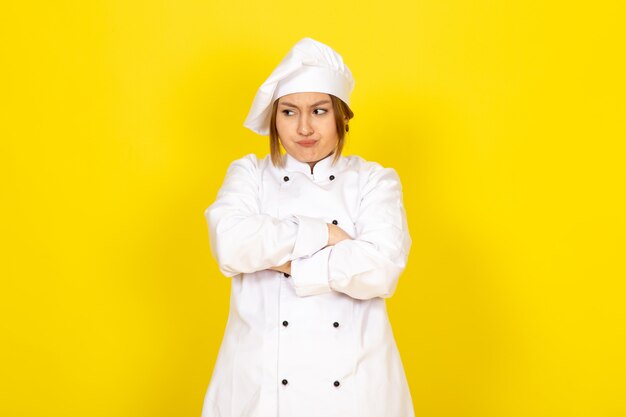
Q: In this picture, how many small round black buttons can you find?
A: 8